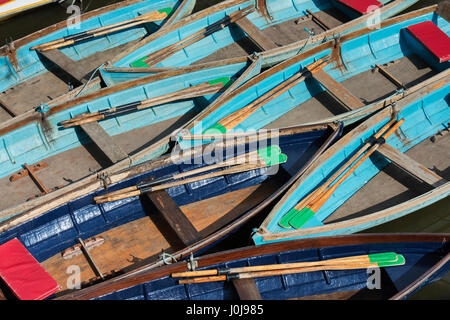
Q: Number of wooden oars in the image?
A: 14